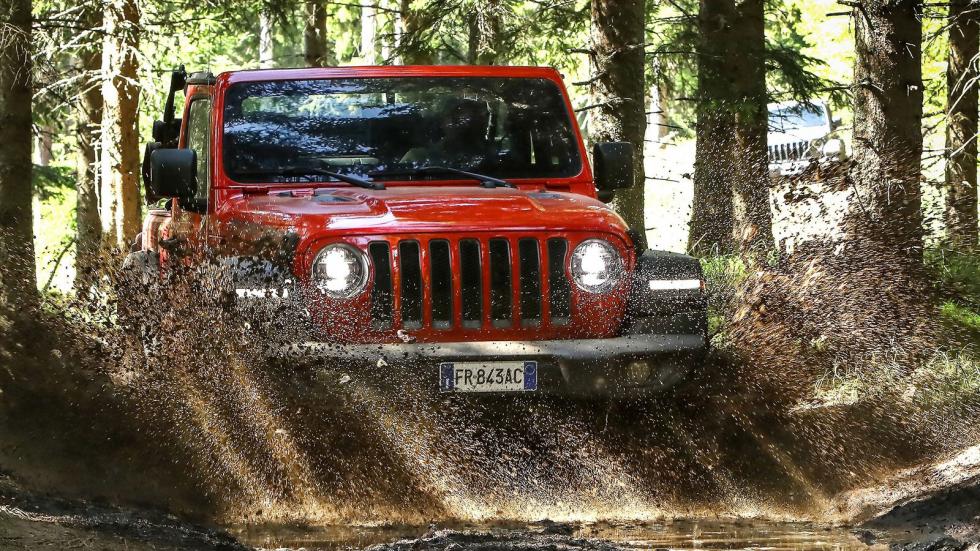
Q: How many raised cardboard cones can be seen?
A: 0